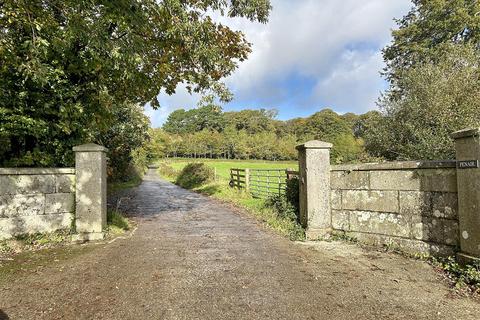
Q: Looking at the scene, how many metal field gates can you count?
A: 1